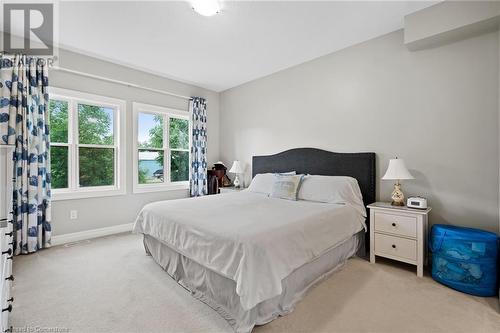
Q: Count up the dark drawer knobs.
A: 12